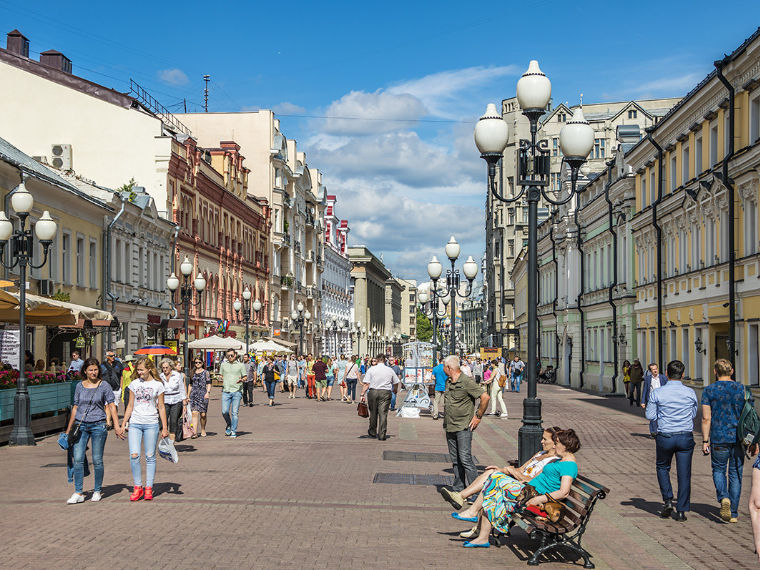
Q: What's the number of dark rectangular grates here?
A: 2